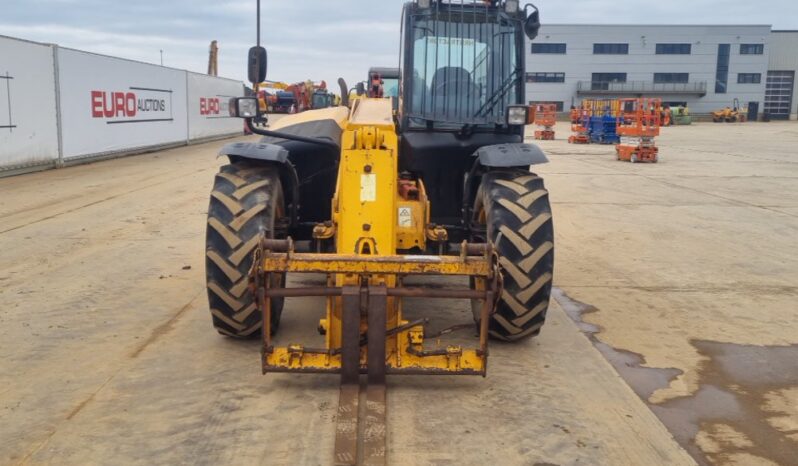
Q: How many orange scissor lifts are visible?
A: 3